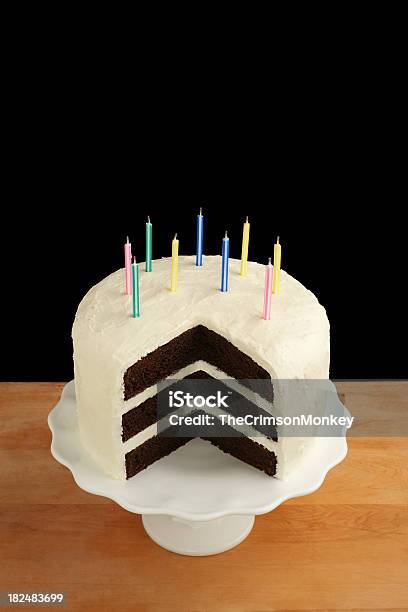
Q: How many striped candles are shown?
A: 9